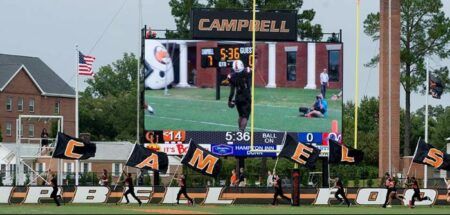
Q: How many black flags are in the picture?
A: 7